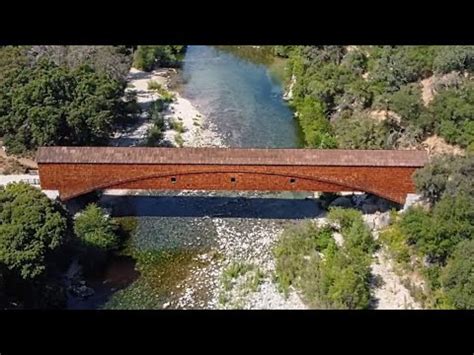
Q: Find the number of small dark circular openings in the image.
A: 3